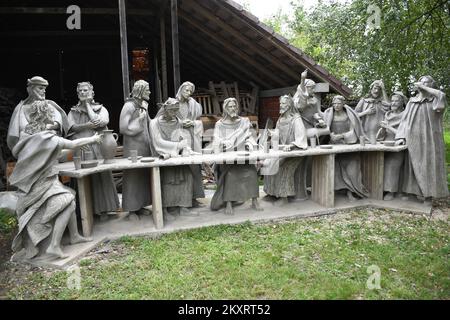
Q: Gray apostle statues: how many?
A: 12